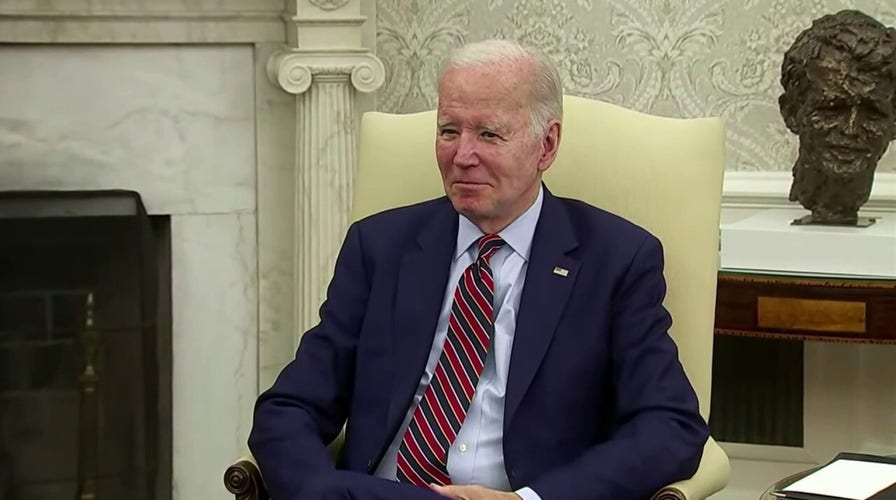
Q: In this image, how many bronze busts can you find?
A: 1